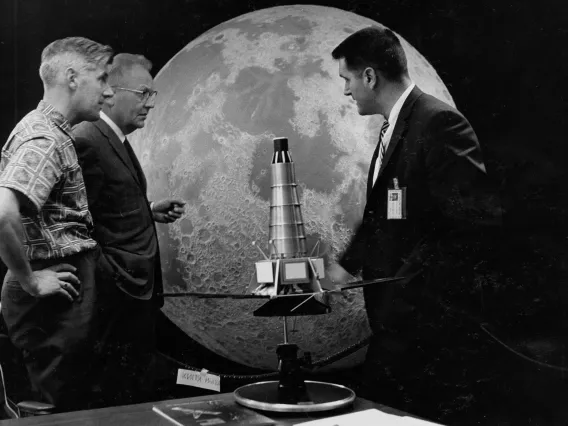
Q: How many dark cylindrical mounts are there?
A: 1